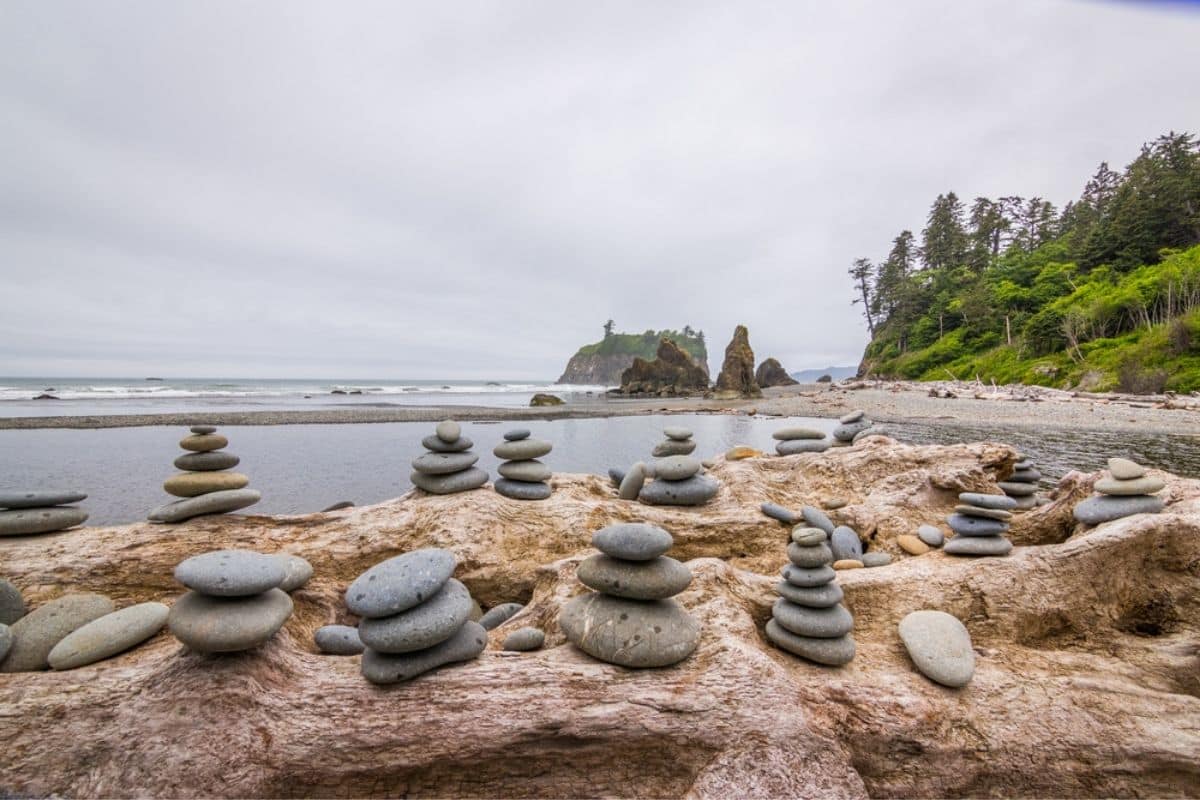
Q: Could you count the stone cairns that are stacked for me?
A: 14